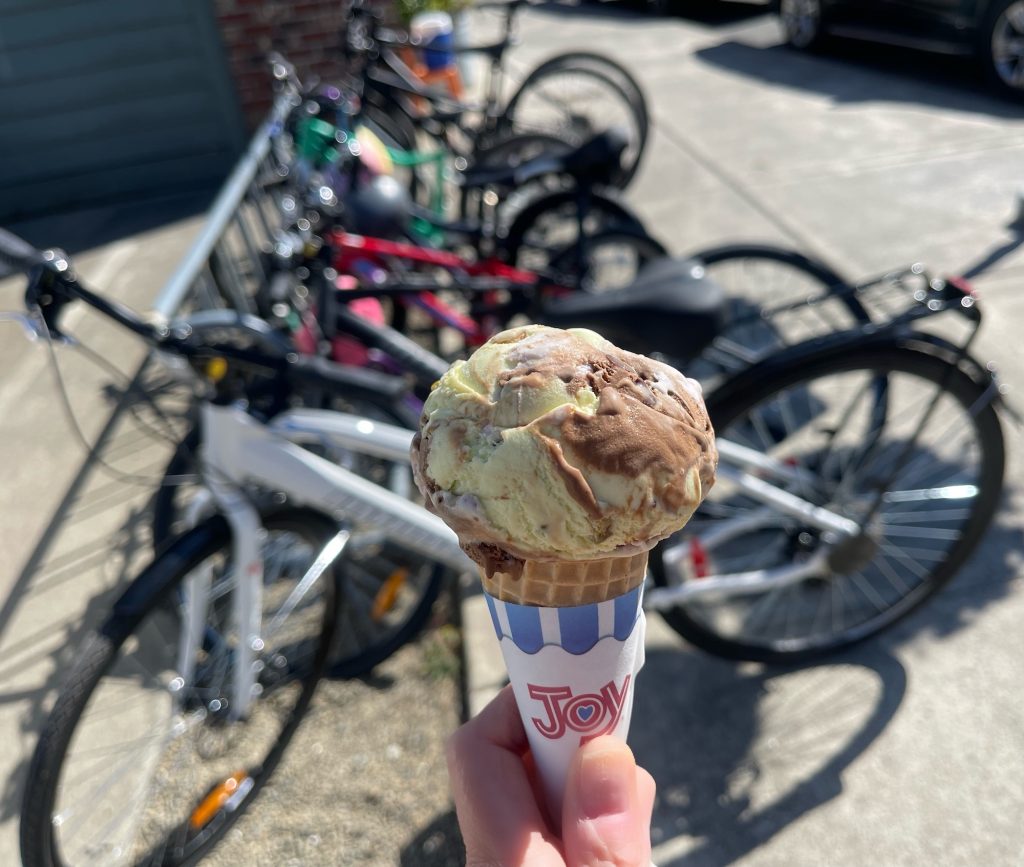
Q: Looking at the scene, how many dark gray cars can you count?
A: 1